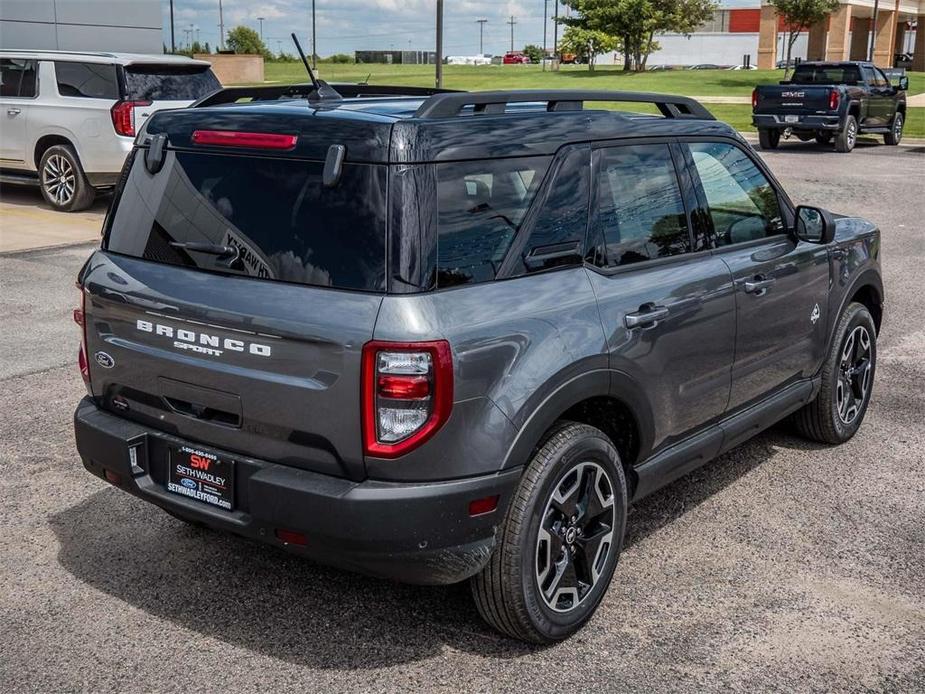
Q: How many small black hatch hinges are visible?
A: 2